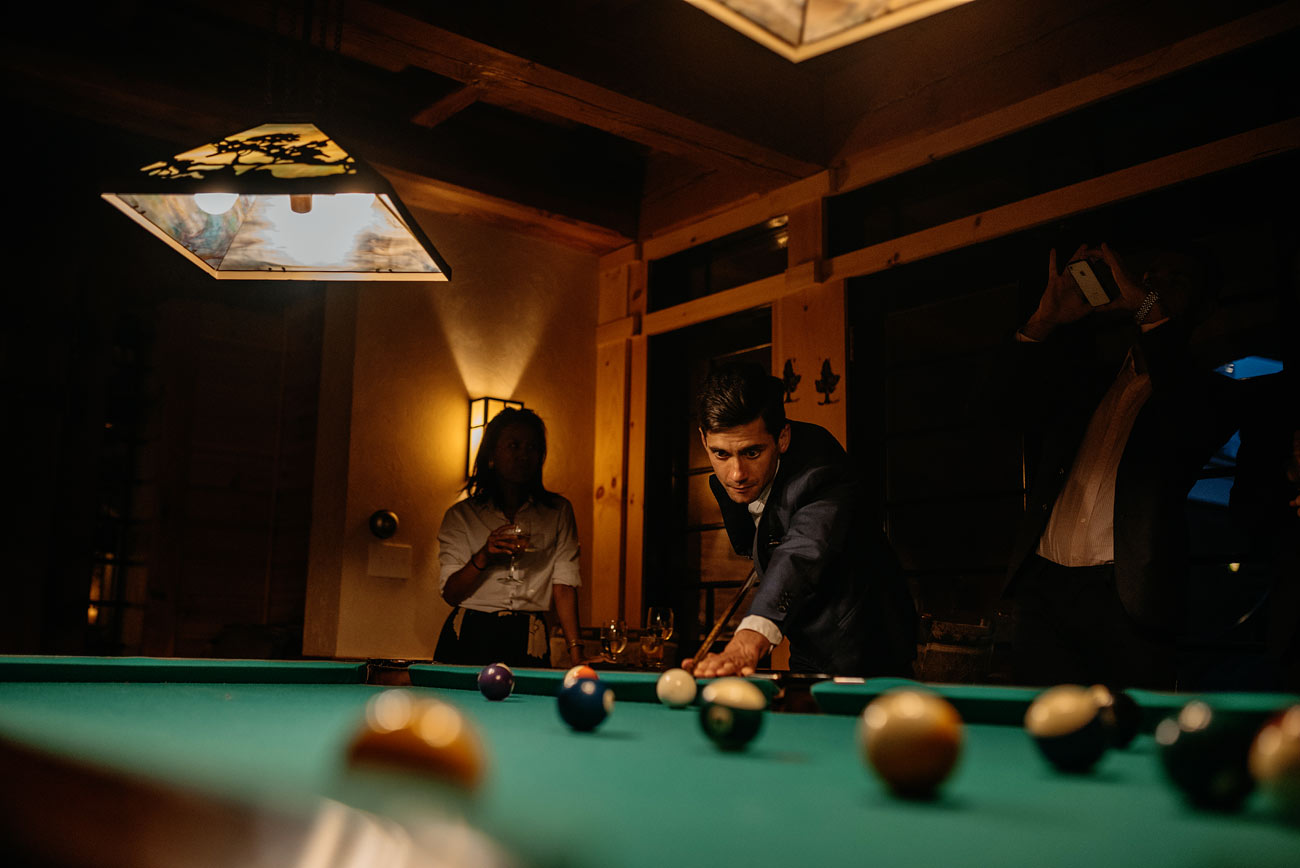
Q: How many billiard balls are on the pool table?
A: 11